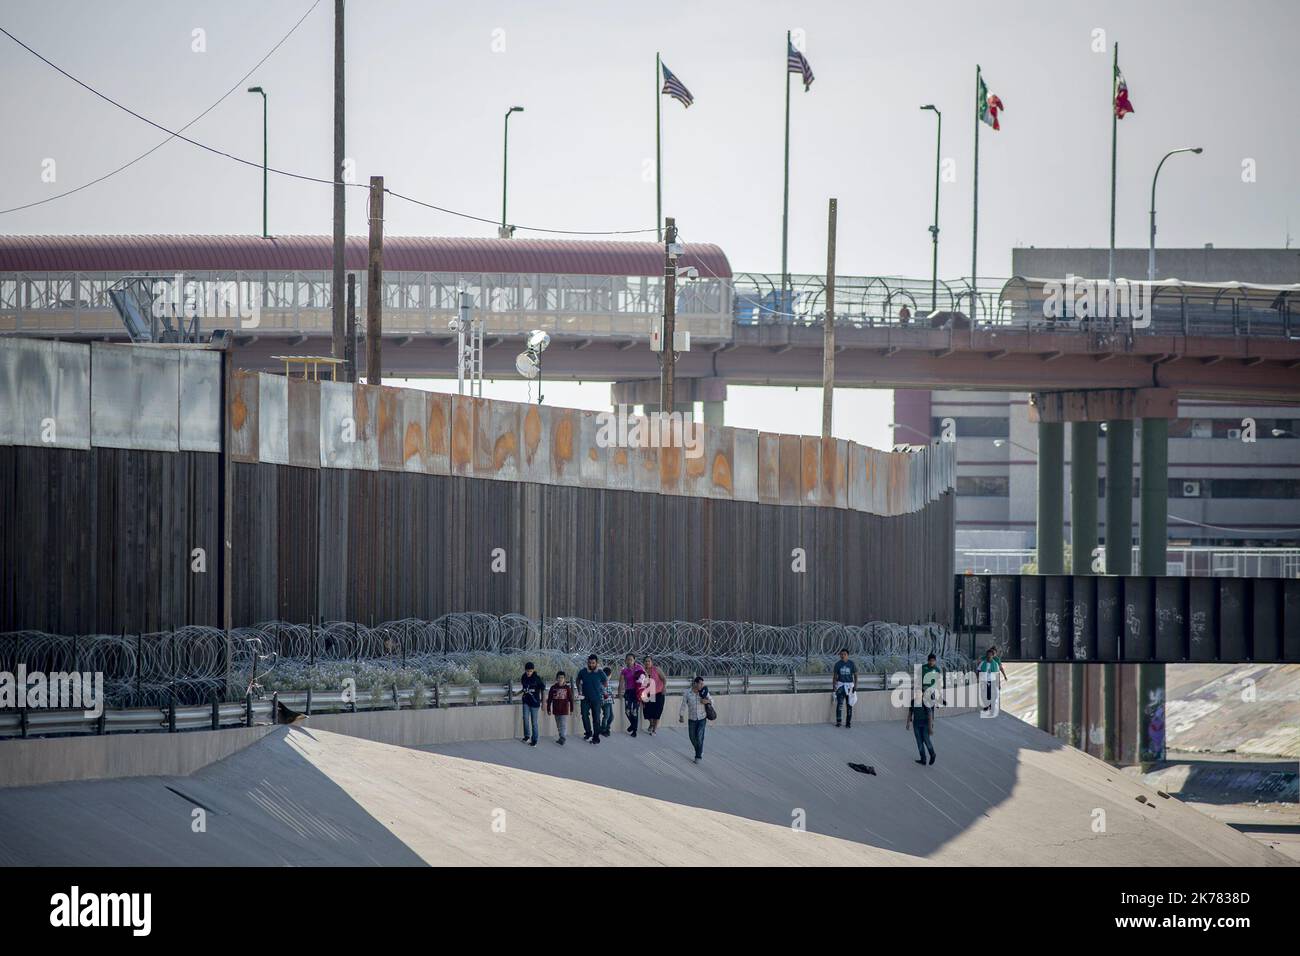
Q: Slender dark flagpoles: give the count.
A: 4